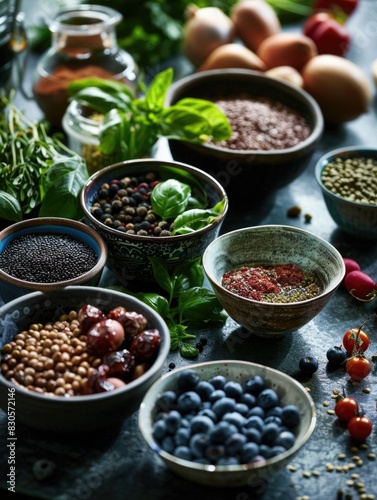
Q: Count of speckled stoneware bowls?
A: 2